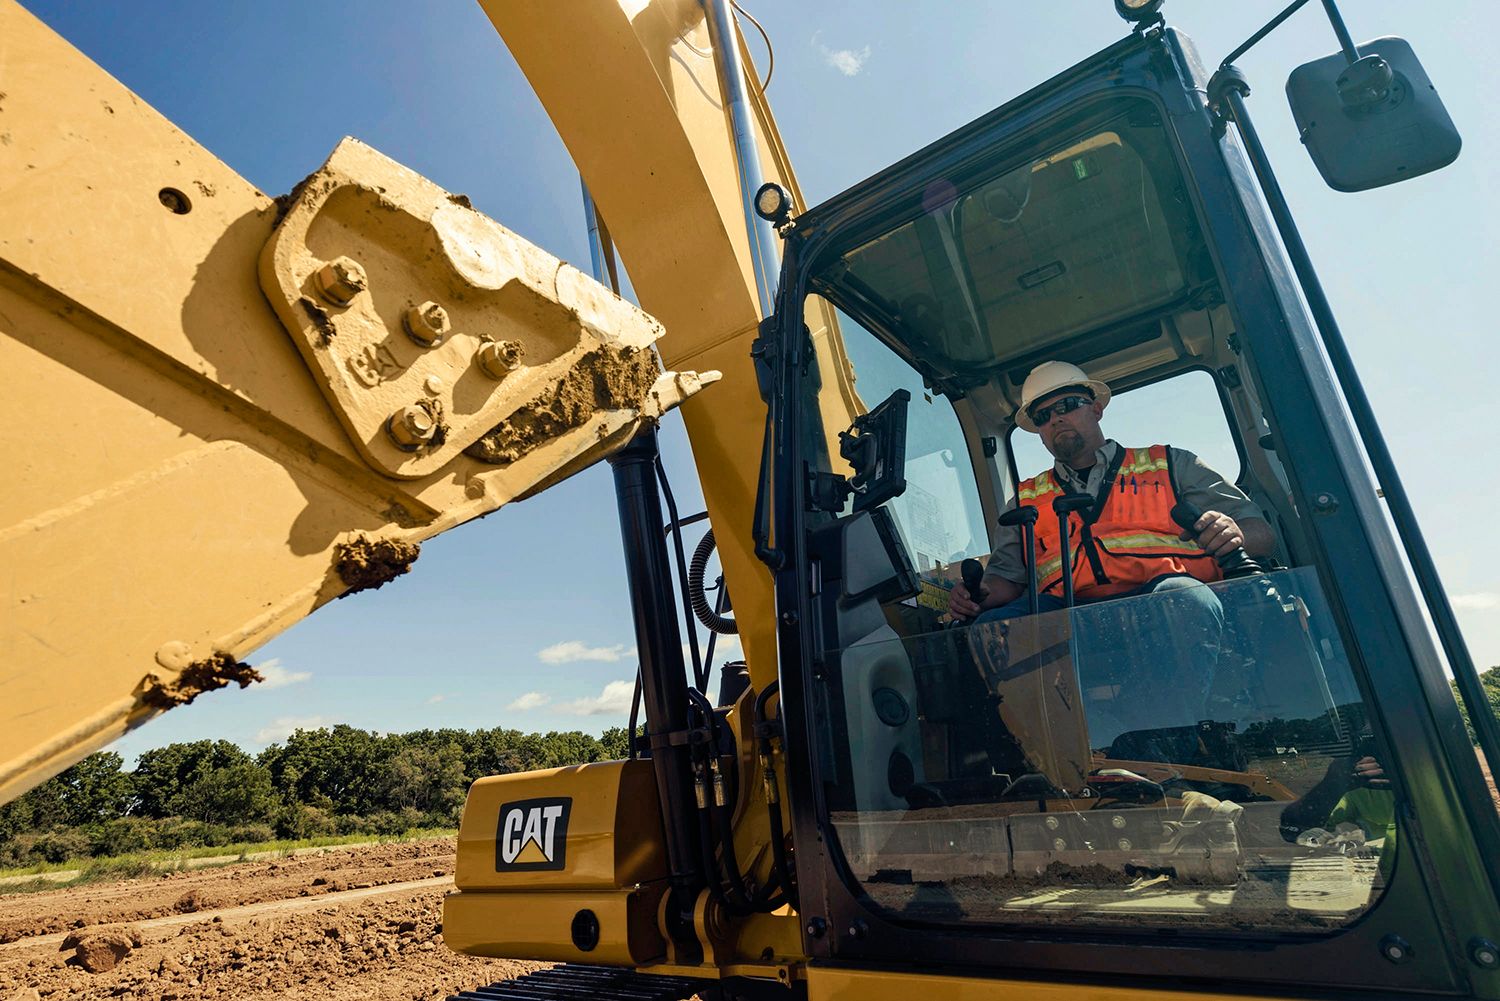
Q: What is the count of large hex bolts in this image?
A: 4